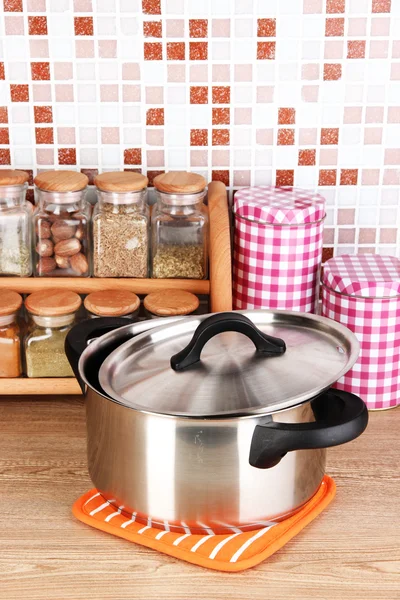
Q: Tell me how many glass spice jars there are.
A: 8